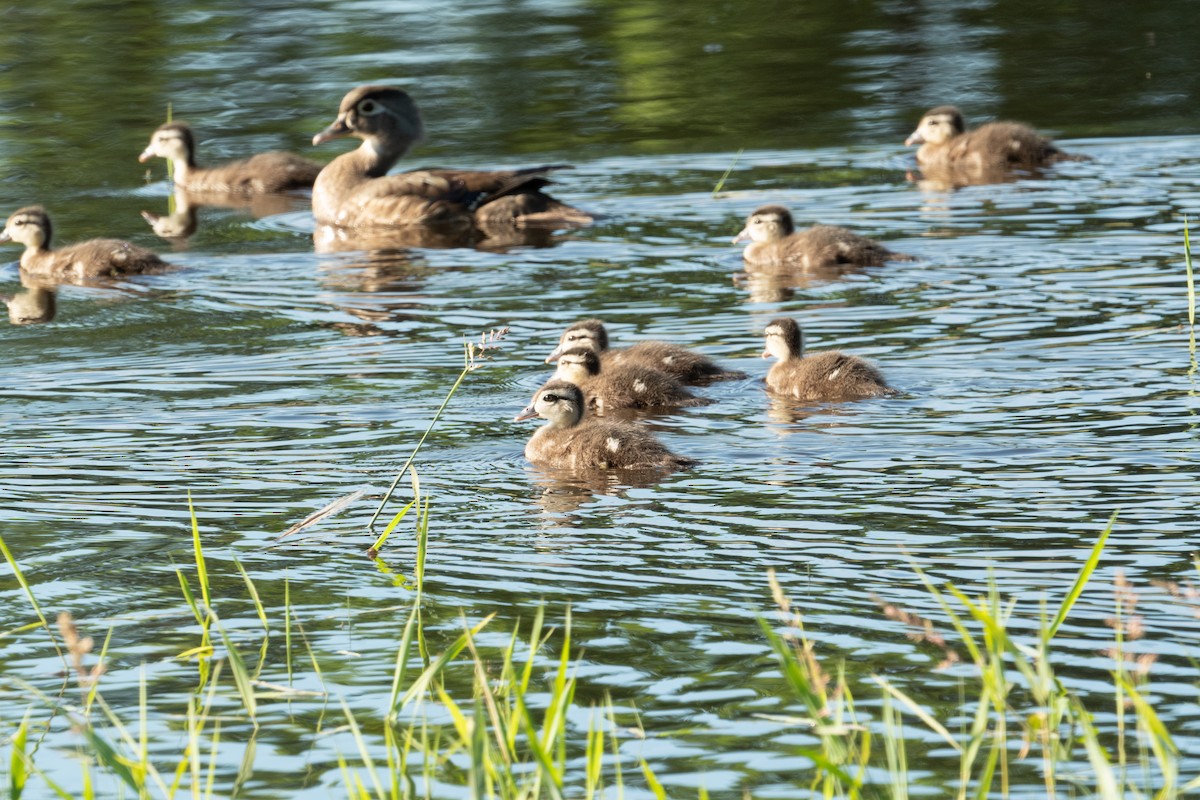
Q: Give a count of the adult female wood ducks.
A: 1